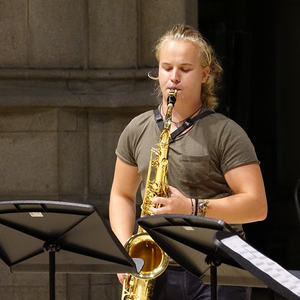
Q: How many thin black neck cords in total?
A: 1